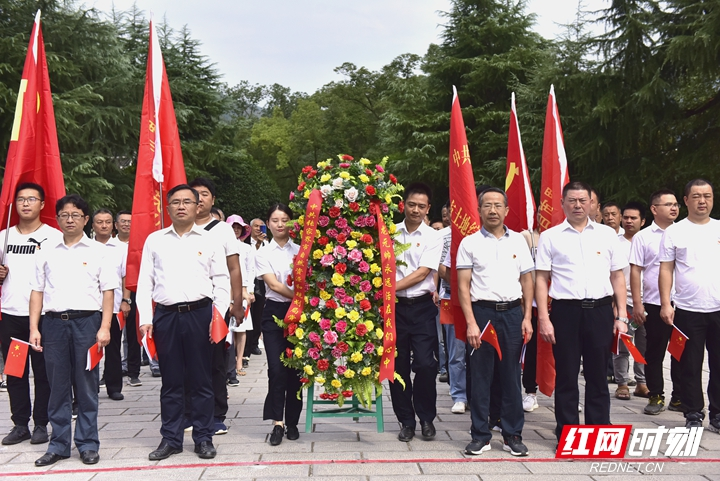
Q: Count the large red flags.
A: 5